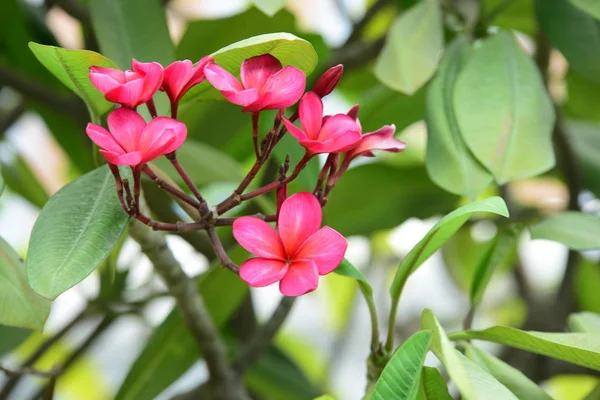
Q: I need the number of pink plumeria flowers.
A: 7